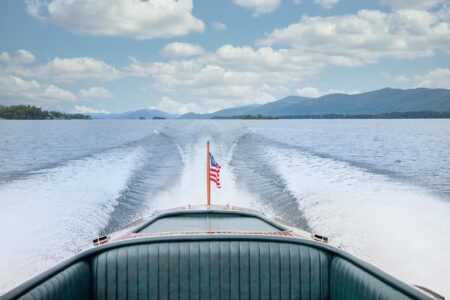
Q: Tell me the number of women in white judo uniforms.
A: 0